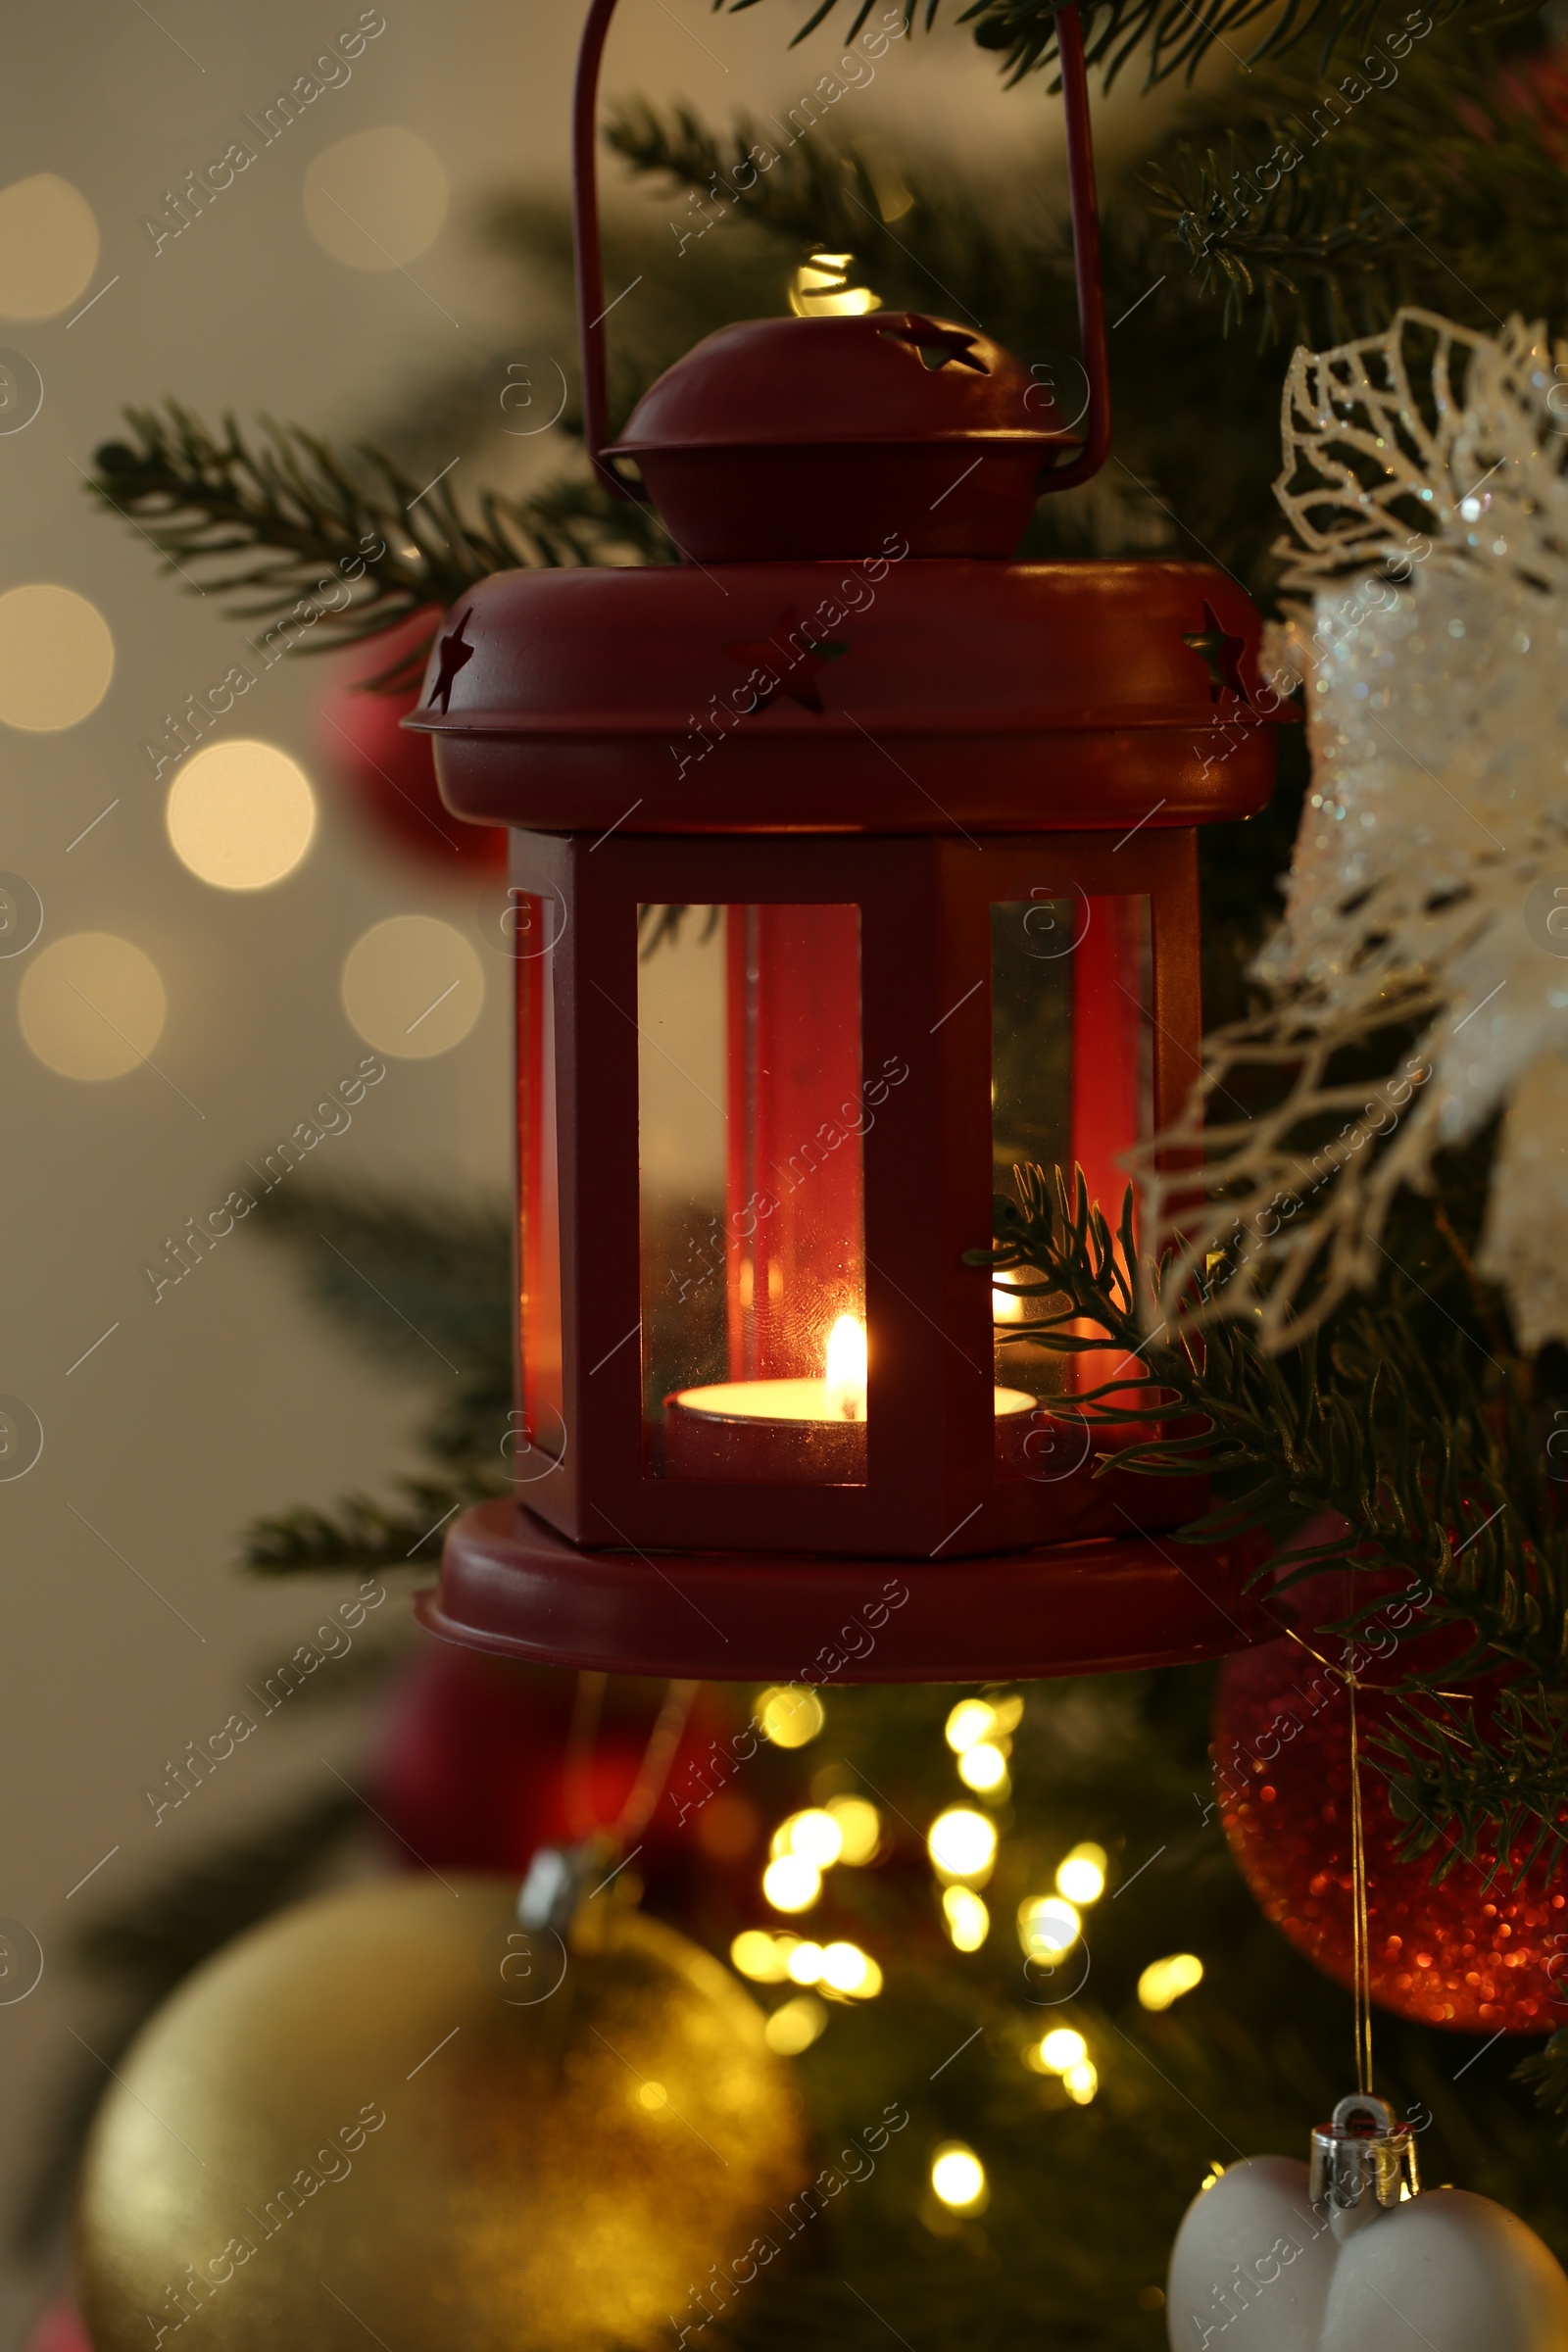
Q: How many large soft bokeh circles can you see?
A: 6